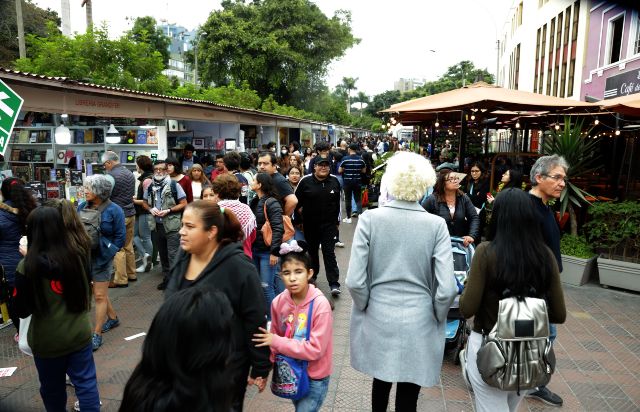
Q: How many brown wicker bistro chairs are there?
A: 0